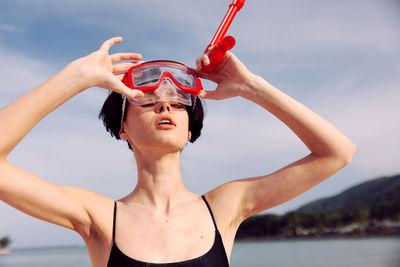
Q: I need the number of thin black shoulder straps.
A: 2